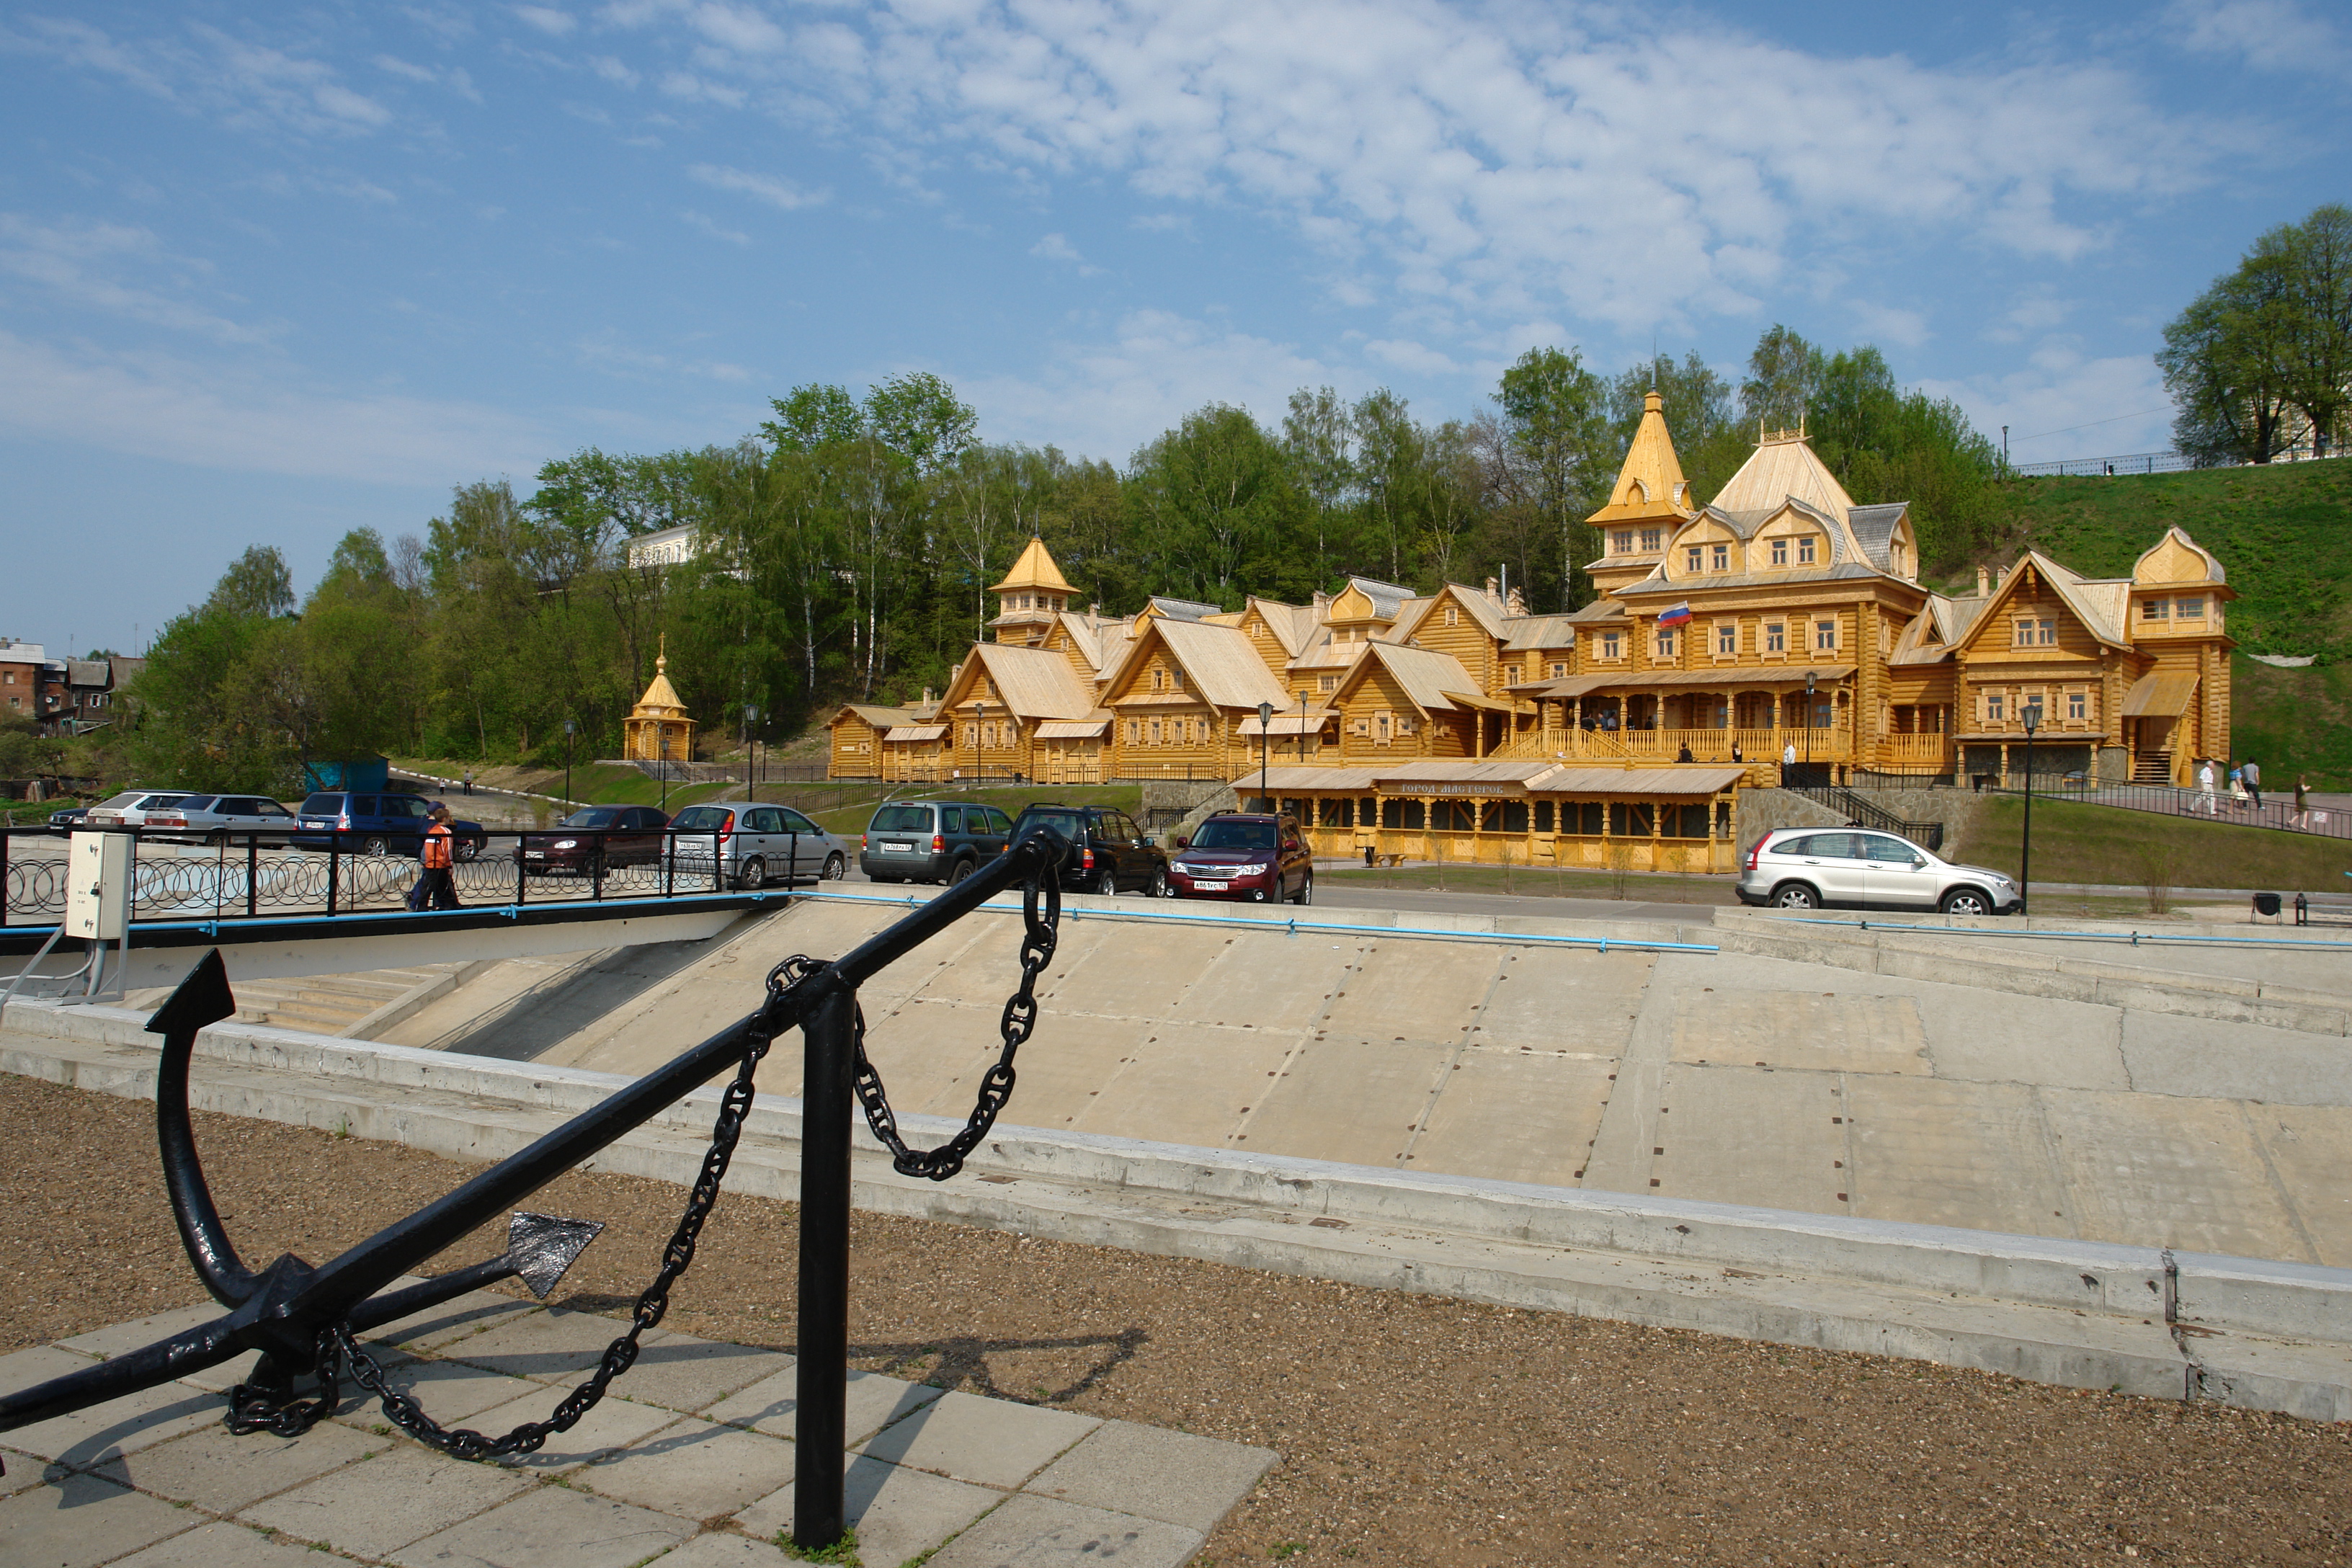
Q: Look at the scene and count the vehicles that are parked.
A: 10